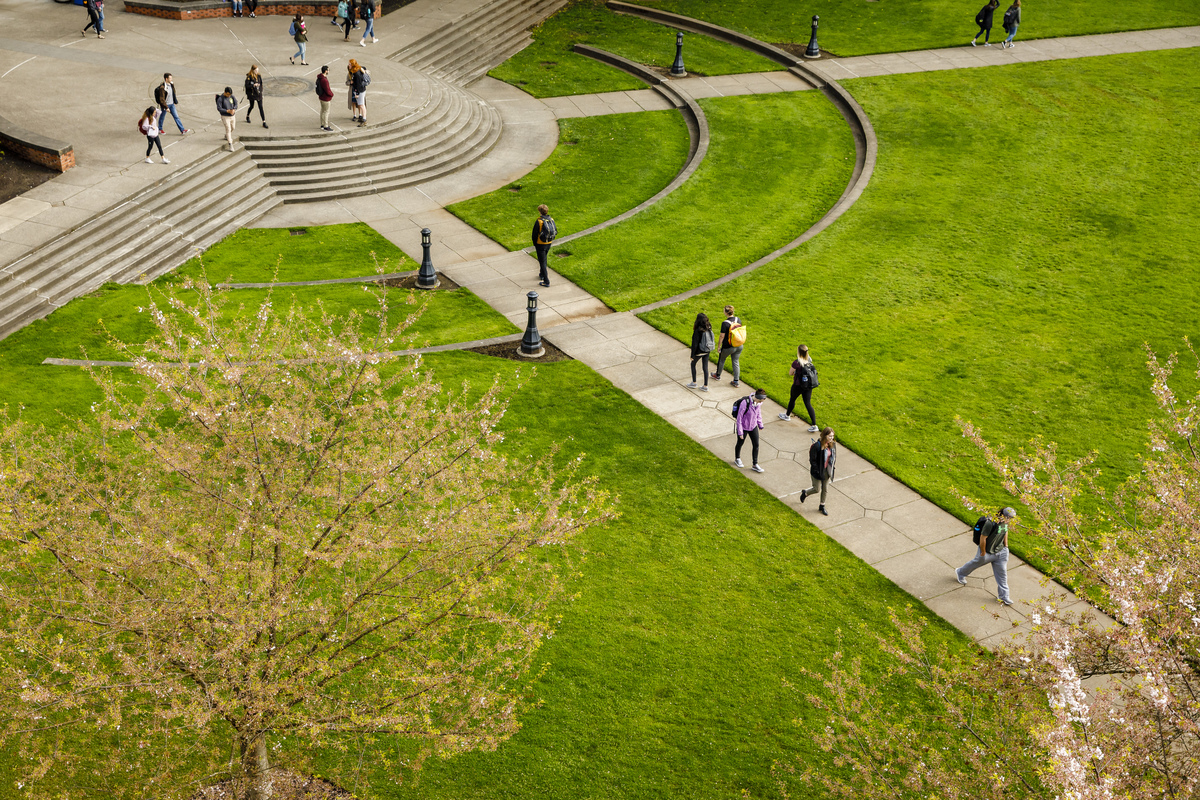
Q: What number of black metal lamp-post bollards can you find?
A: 4